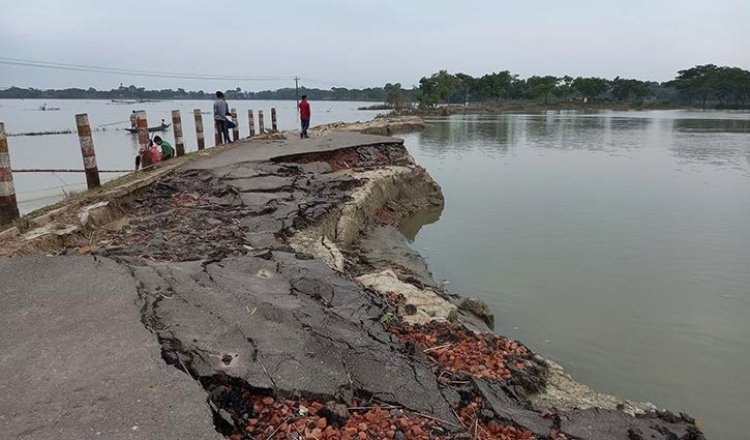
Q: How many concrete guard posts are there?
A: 10